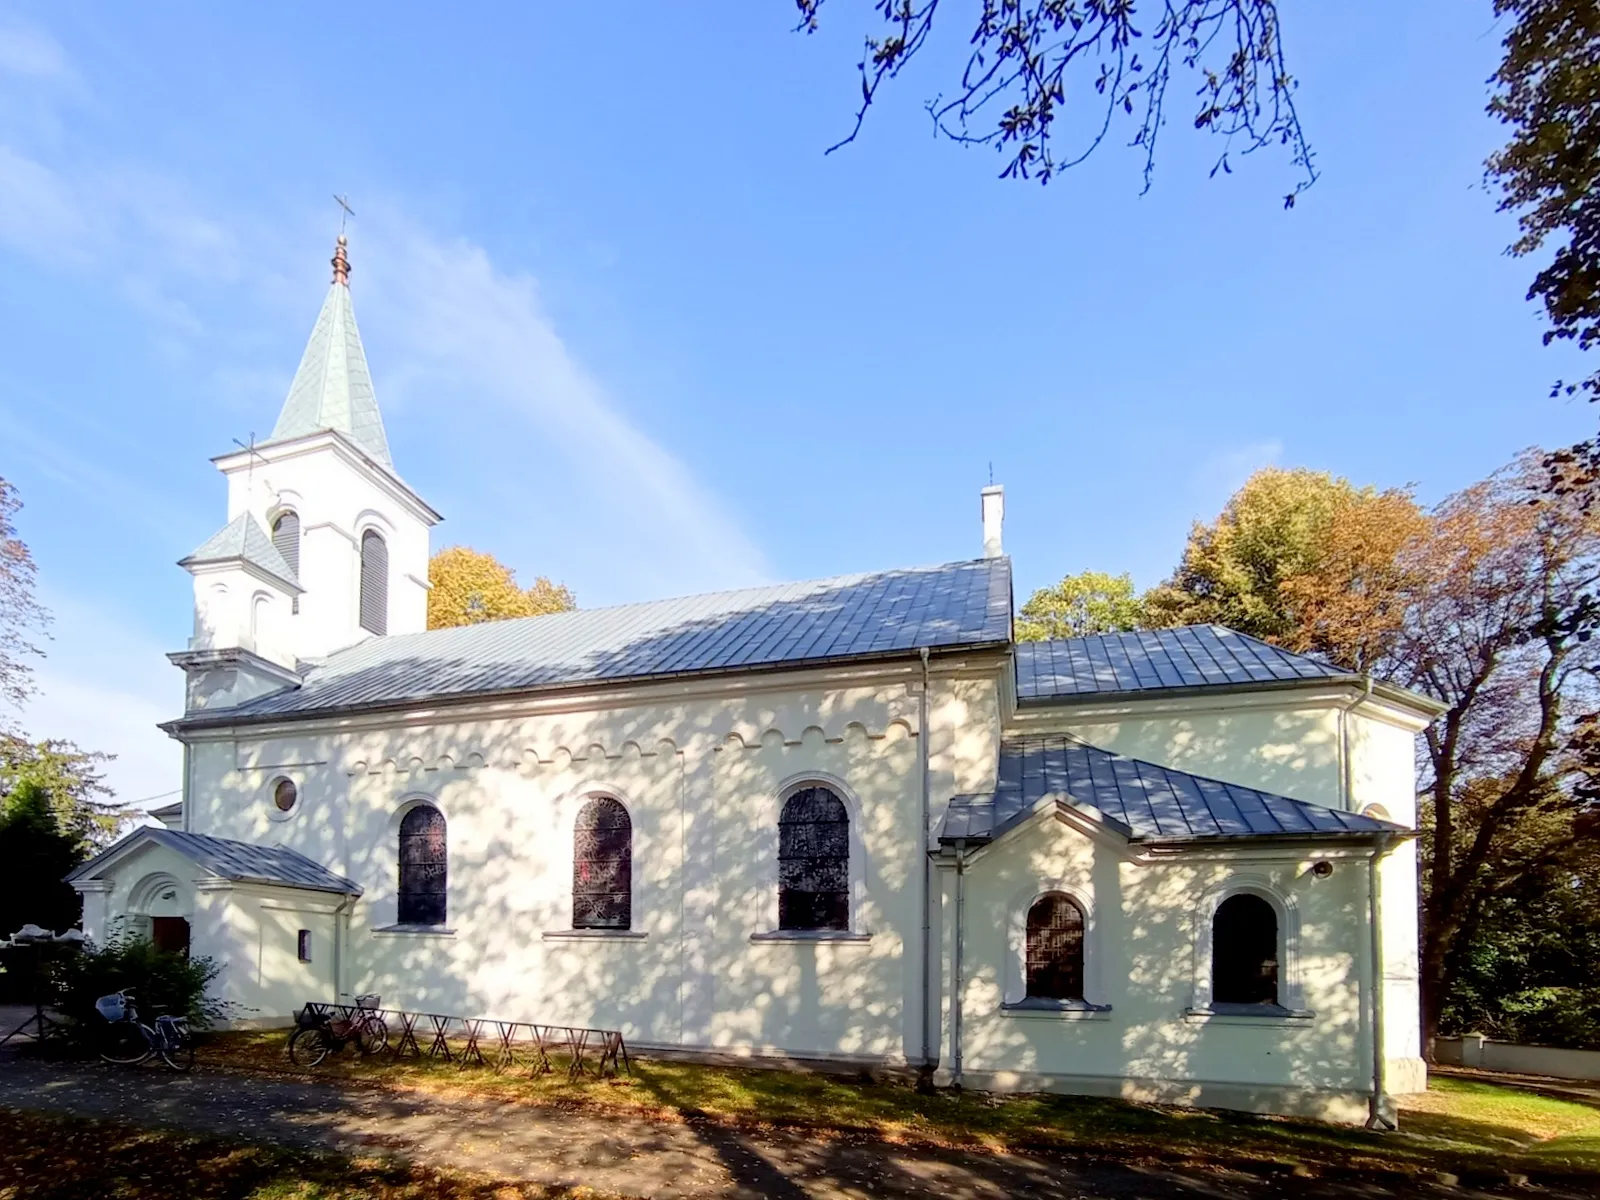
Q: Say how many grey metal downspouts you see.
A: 6